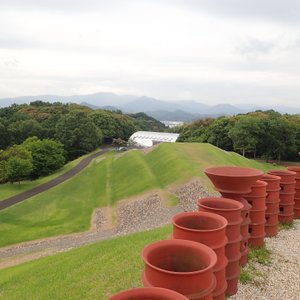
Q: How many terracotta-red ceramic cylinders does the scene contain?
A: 9